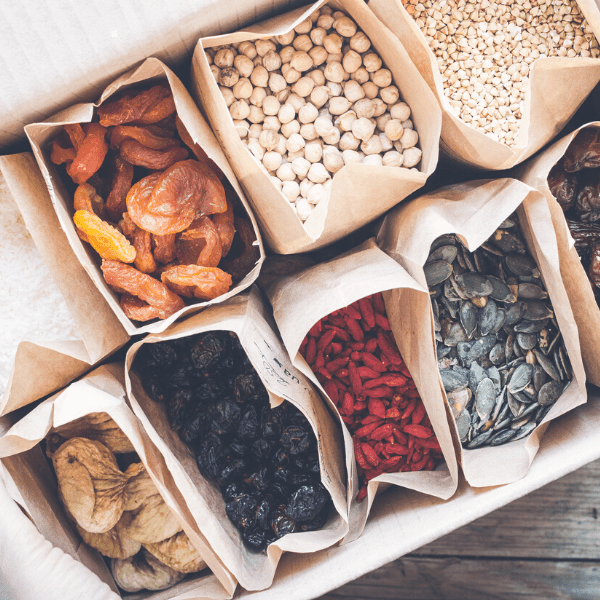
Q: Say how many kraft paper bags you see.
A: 9